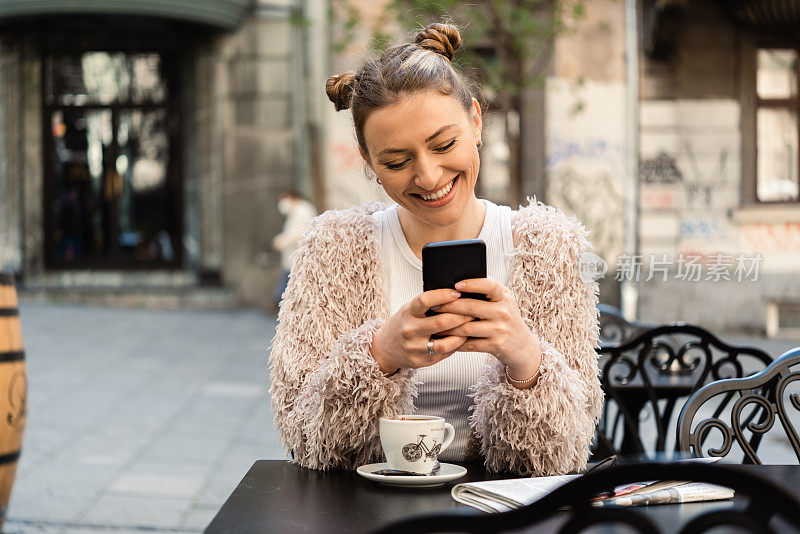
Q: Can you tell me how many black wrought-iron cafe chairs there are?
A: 4